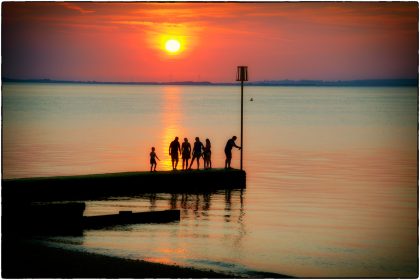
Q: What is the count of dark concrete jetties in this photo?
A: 2